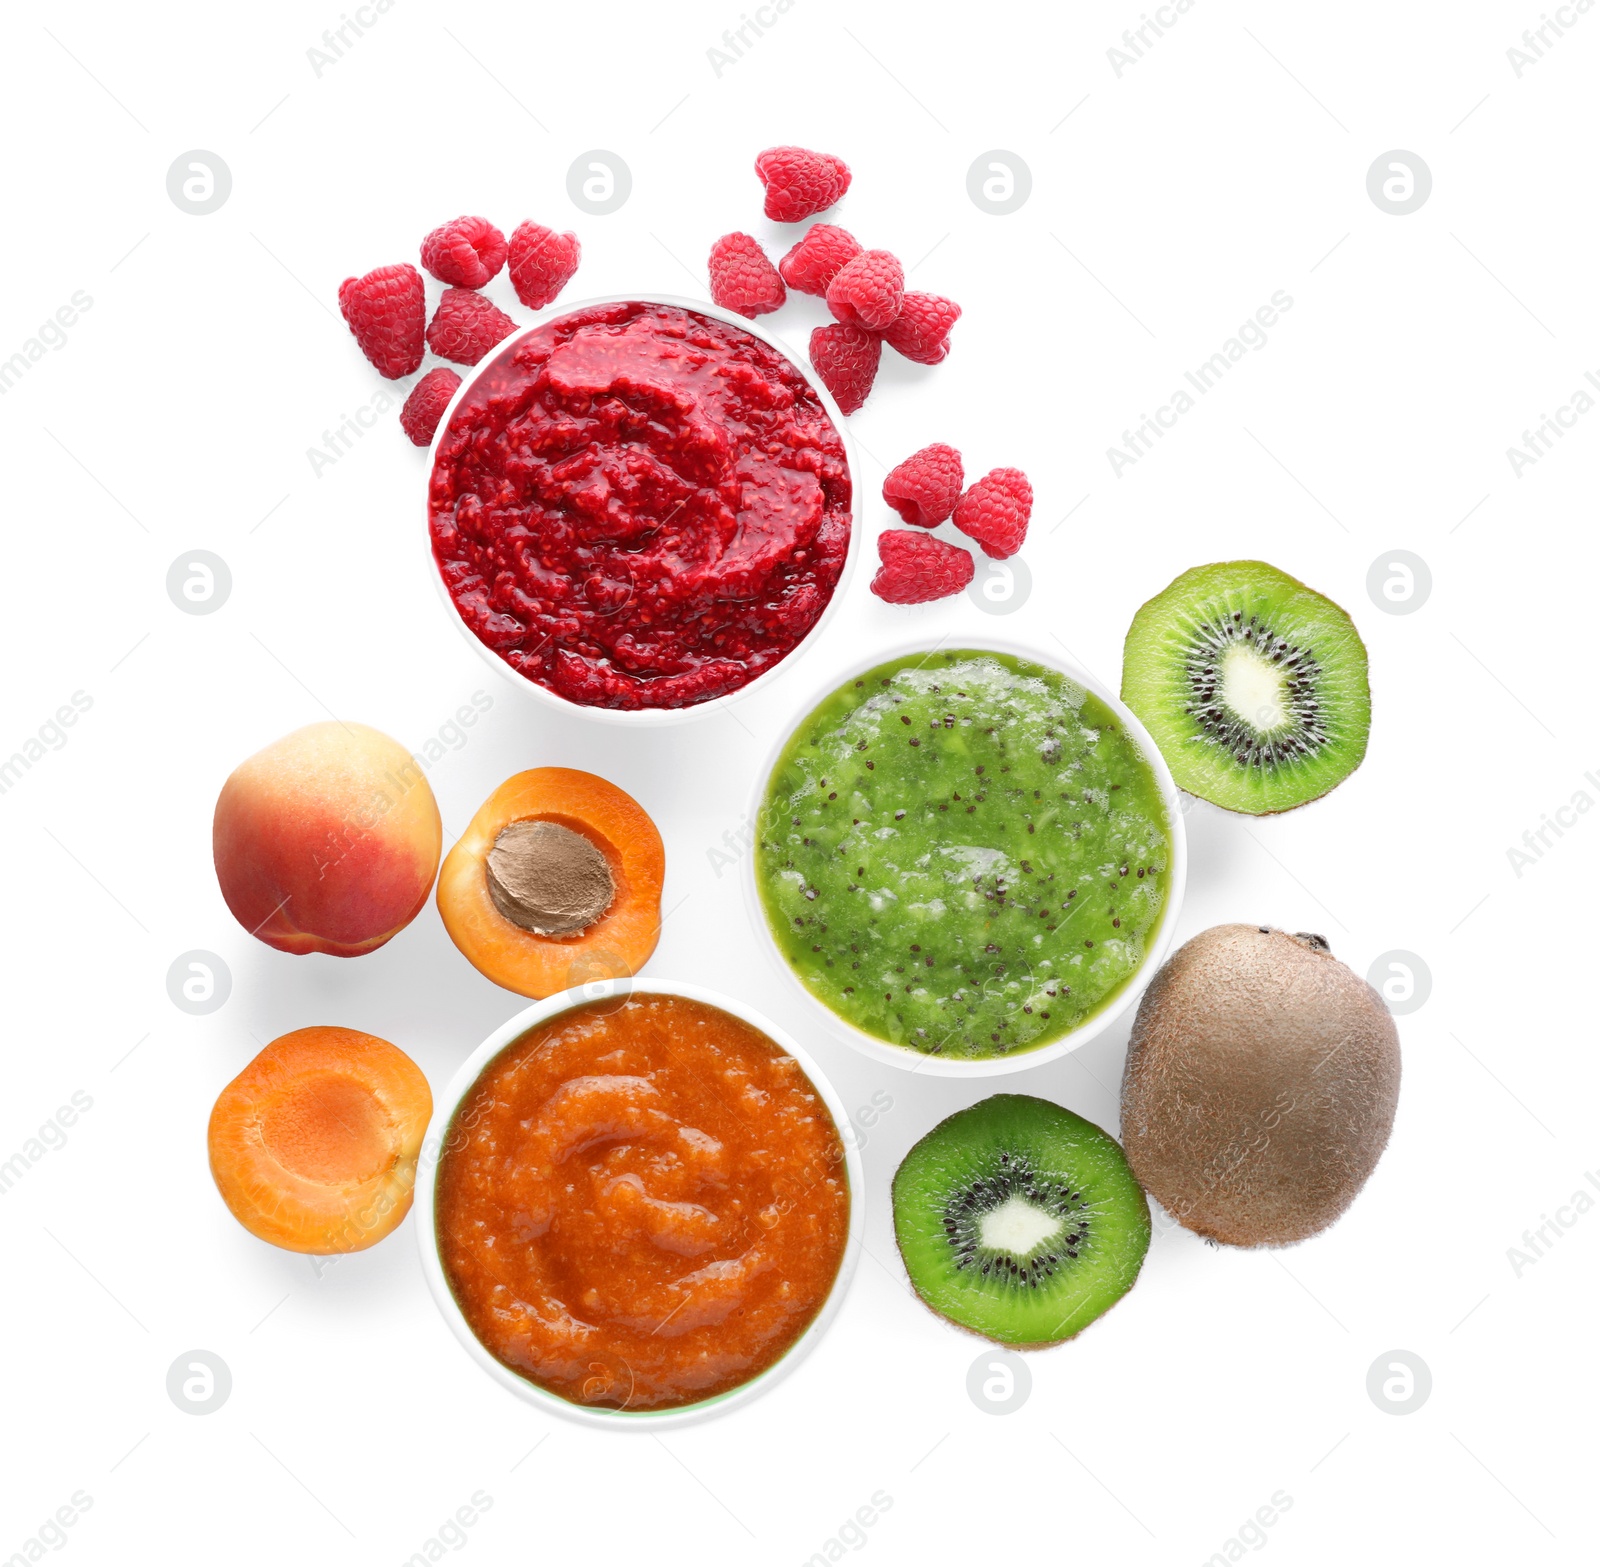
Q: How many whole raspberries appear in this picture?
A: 14